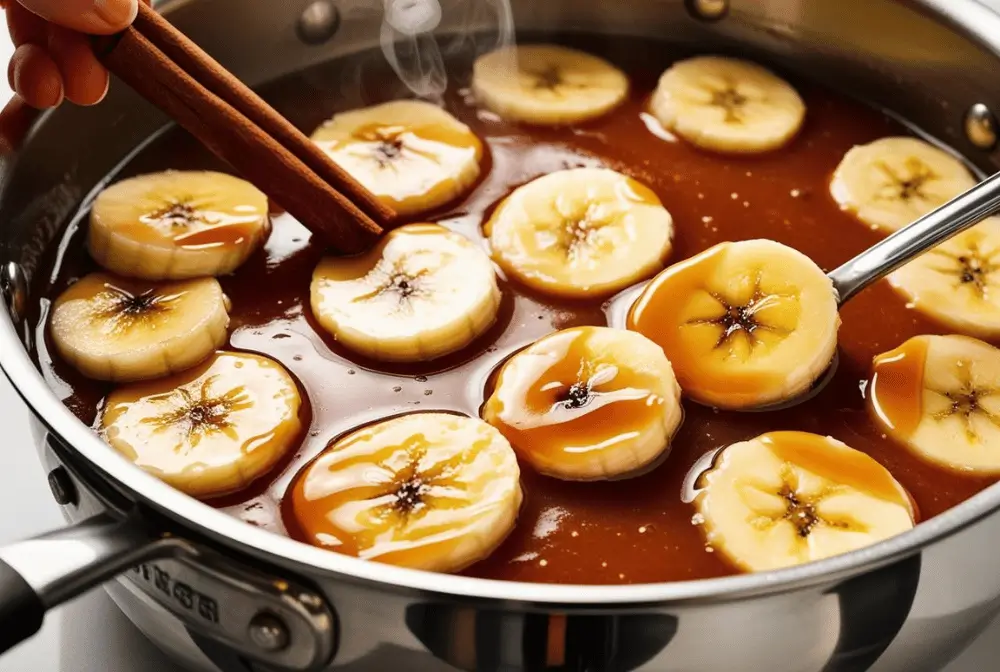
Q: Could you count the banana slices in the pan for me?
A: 15